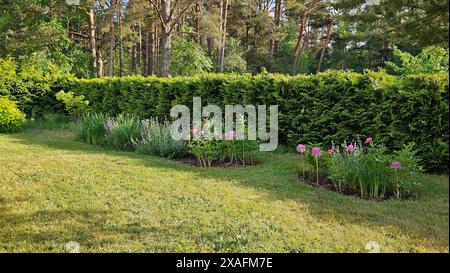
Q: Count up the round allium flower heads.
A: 4